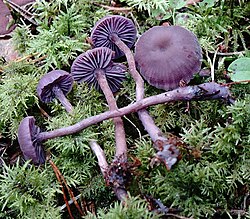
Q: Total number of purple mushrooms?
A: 5